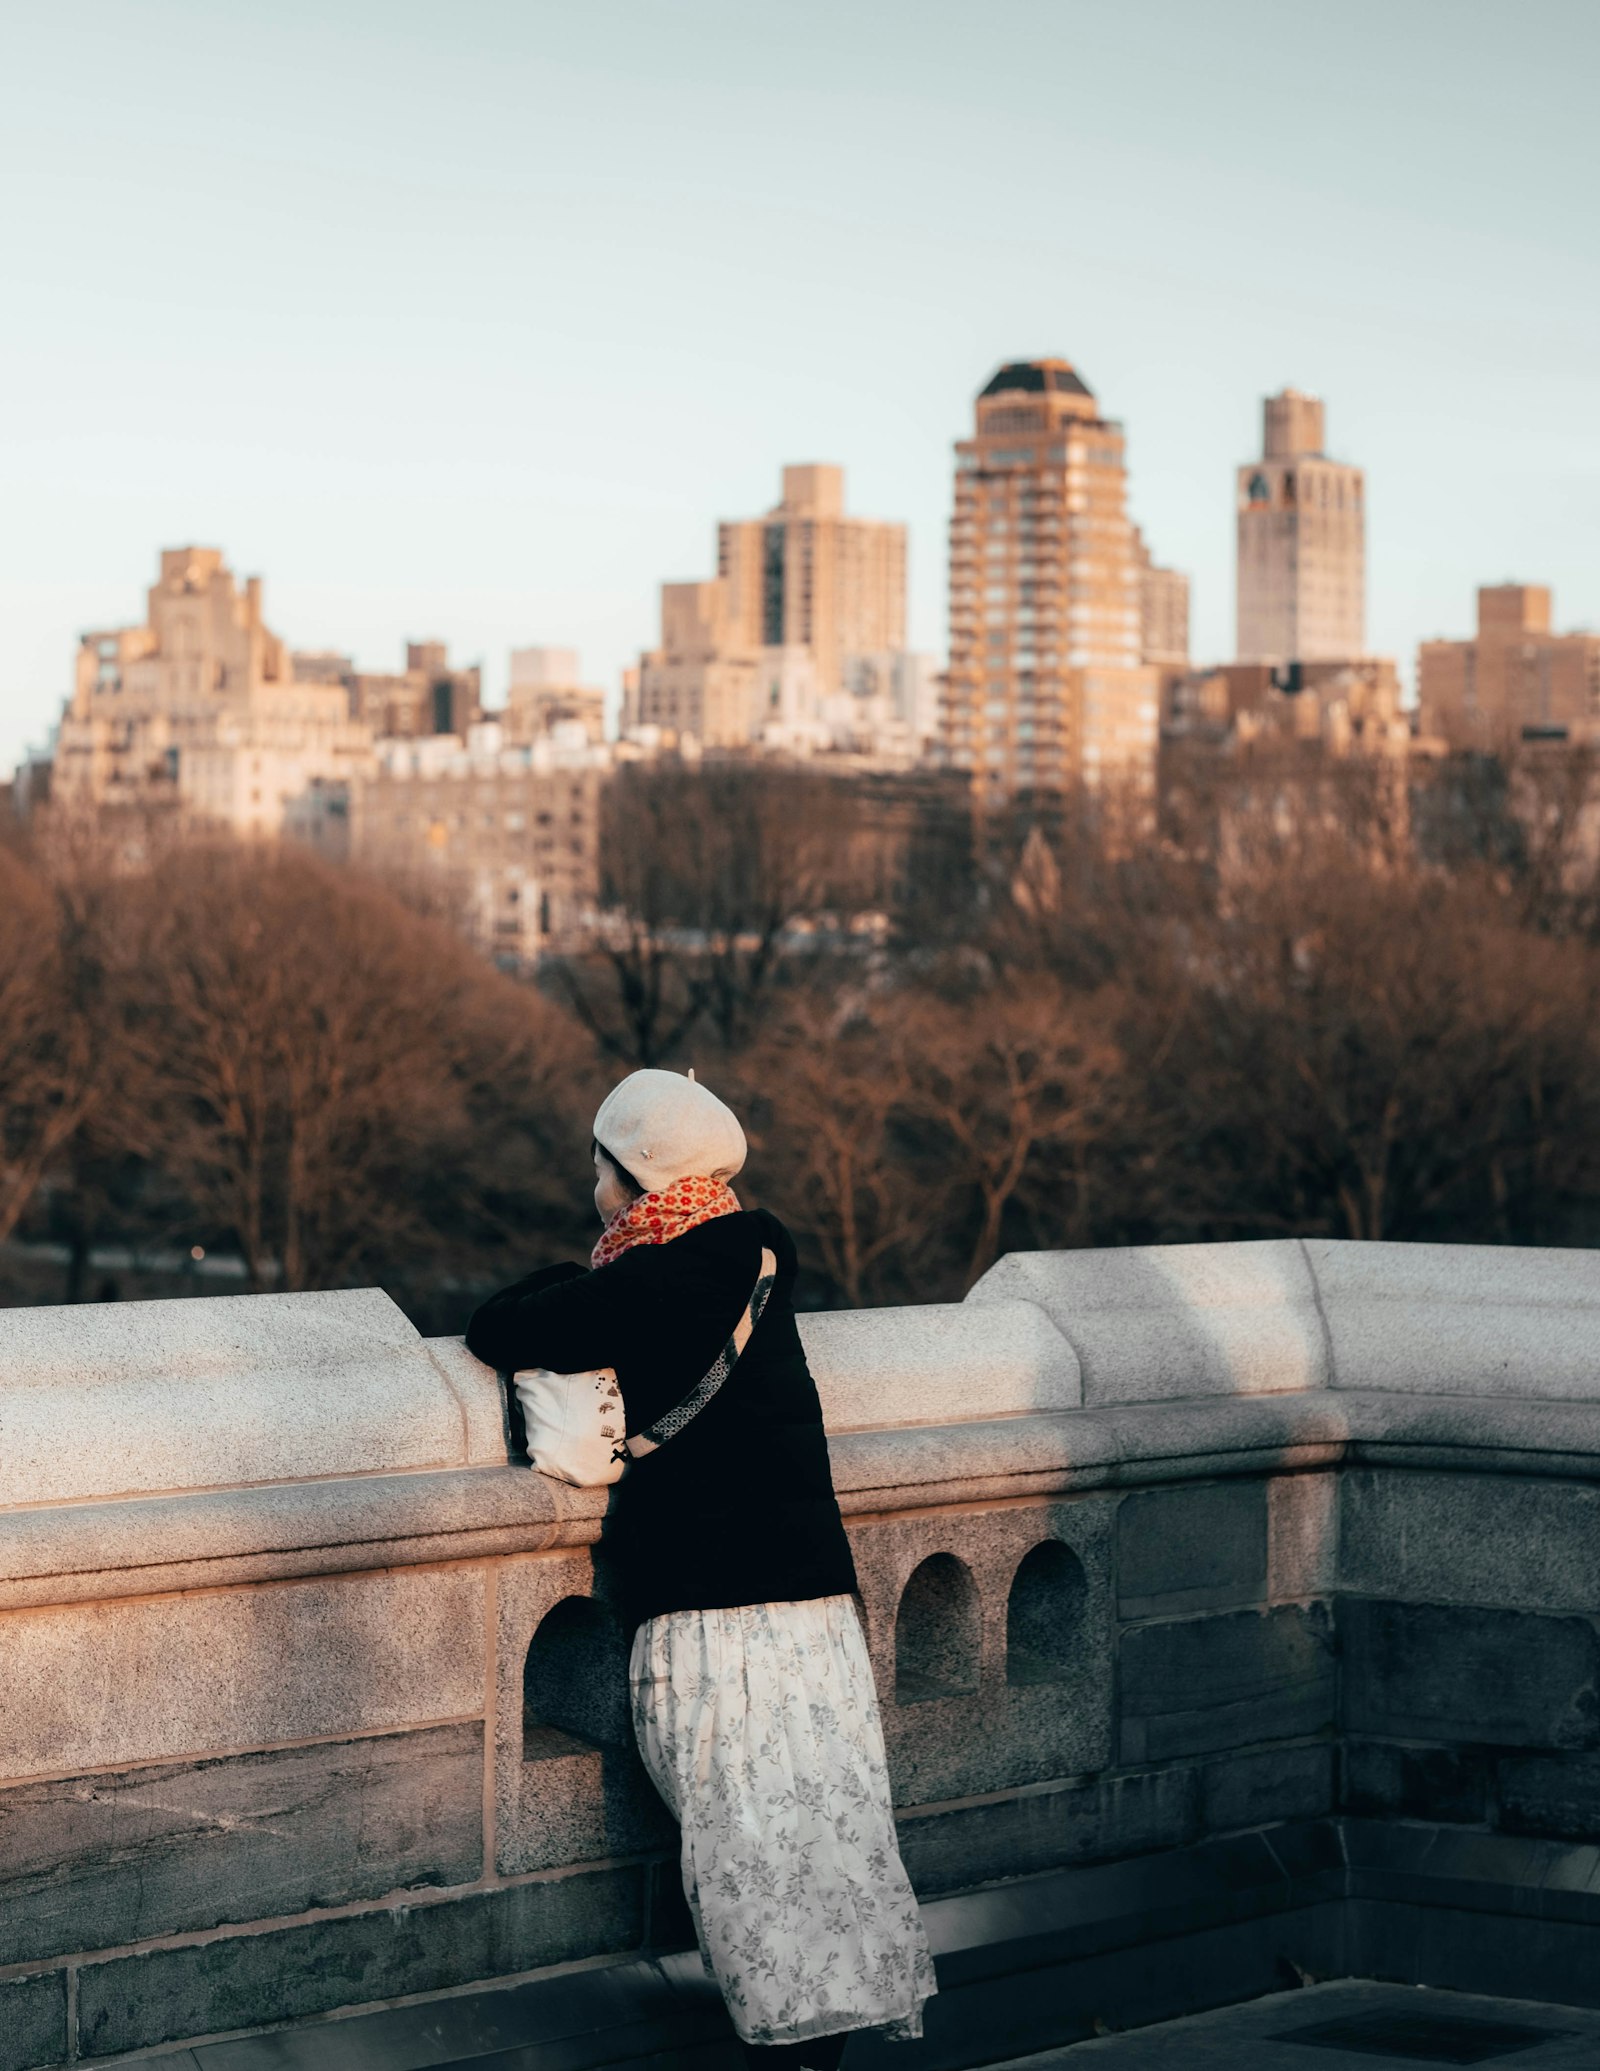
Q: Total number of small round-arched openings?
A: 3